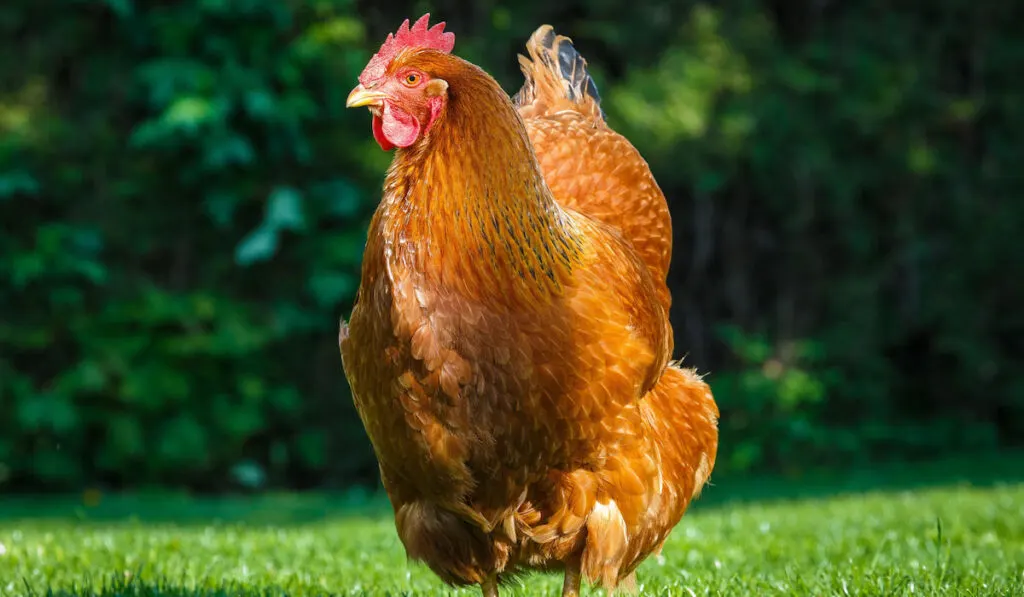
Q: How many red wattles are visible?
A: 2